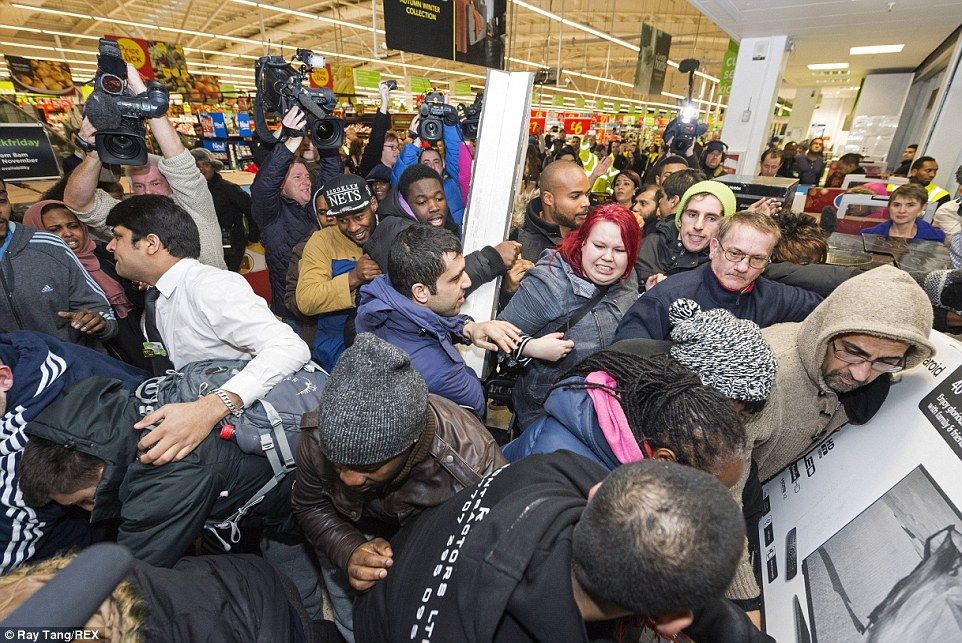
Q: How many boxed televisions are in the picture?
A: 2